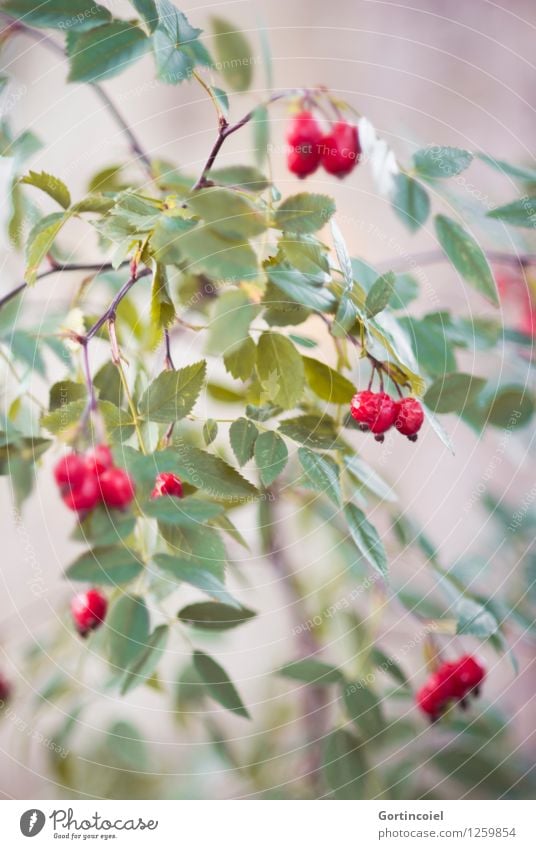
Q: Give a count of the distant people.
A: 0